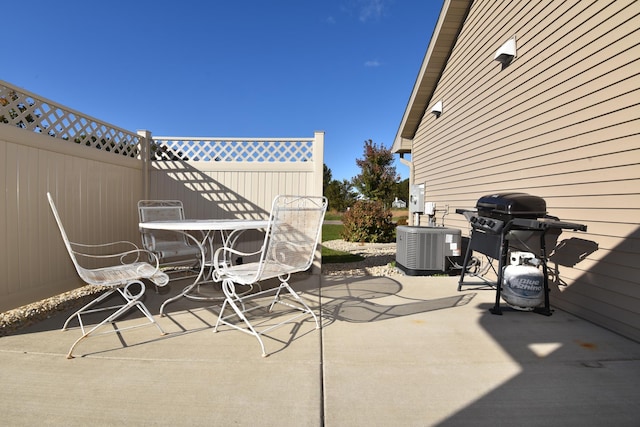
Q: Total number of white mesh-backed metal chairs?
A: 3